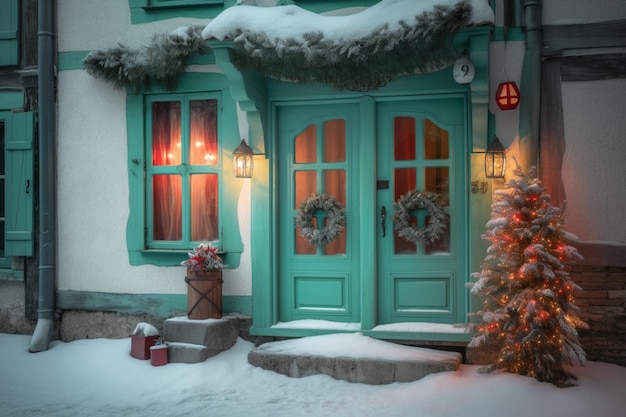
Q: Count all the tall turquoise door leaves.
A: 2